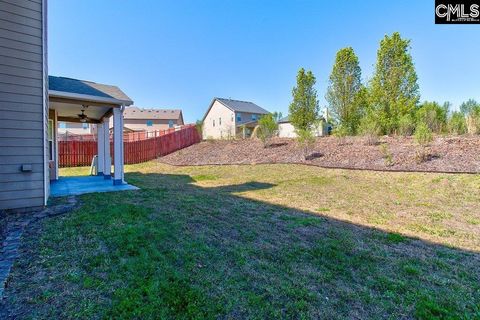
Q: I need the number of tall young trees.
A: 3